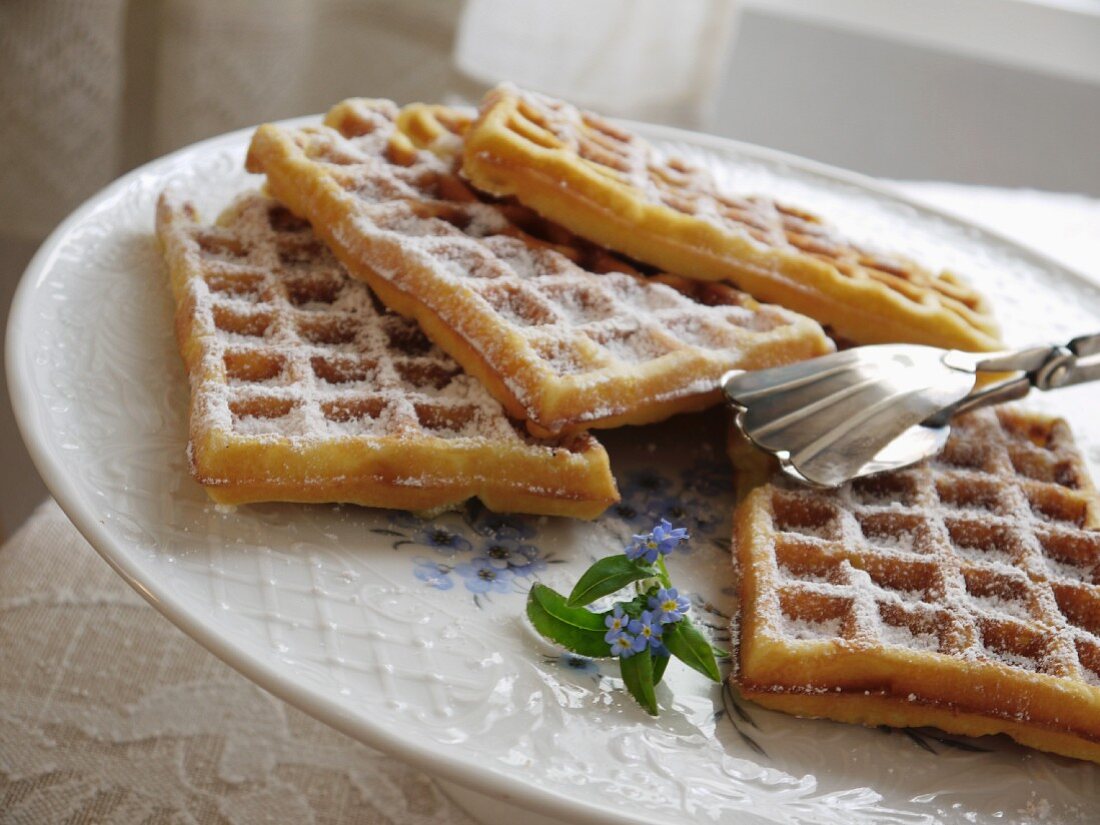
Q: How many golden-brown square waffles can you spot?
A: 4